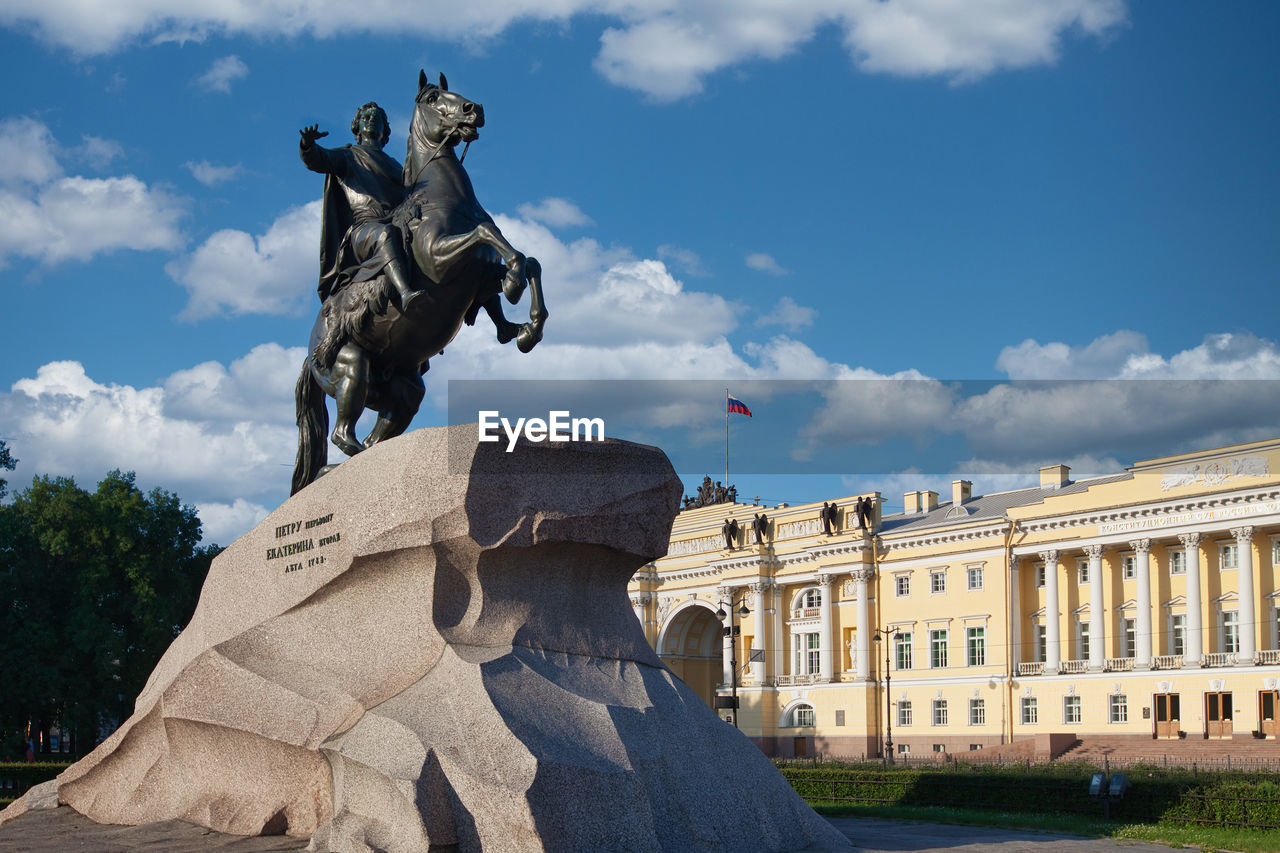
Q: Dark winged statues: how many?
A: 4